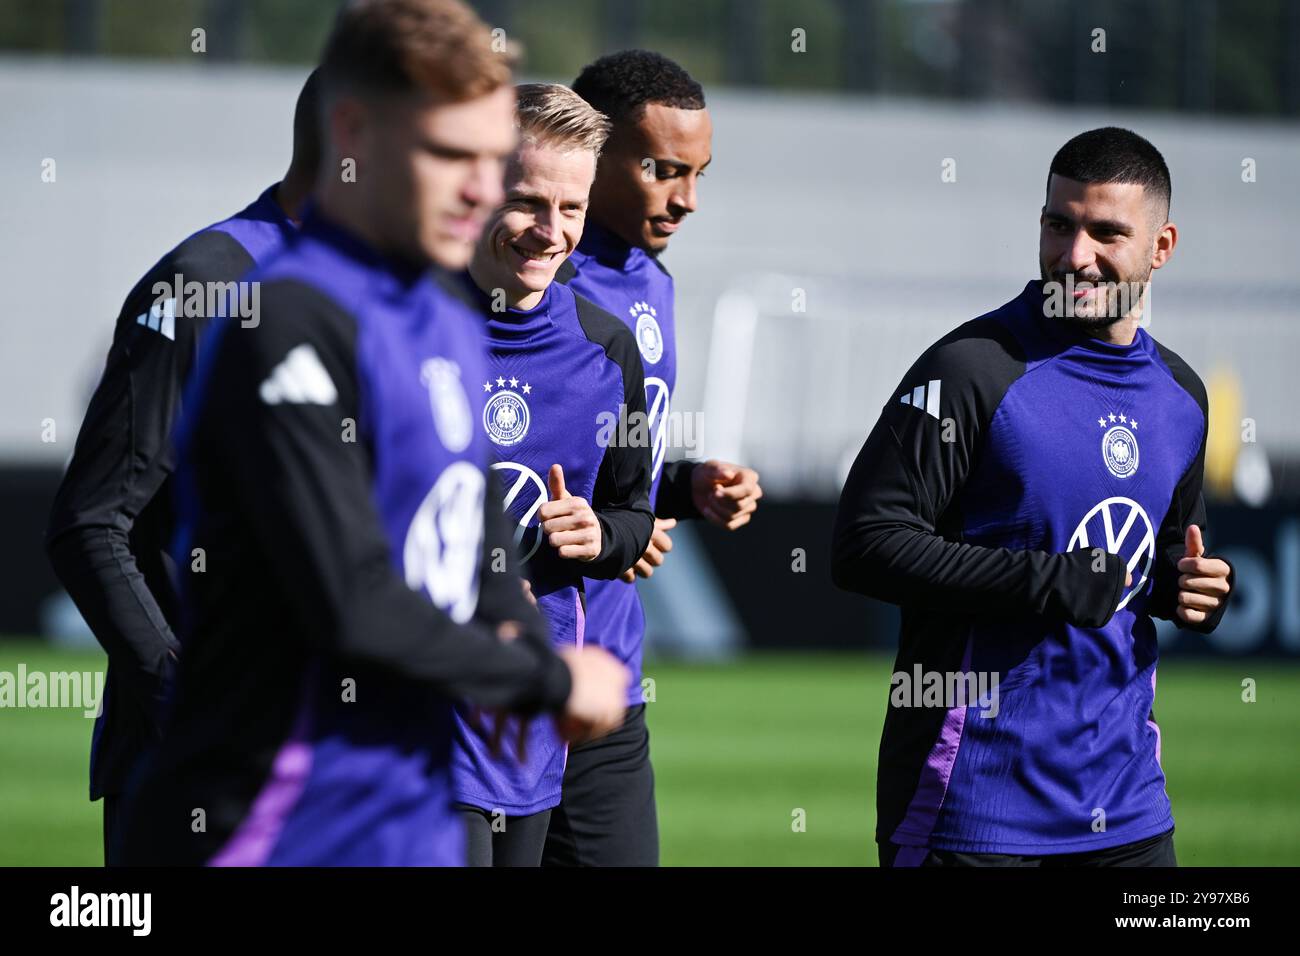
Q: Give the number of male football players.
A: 5